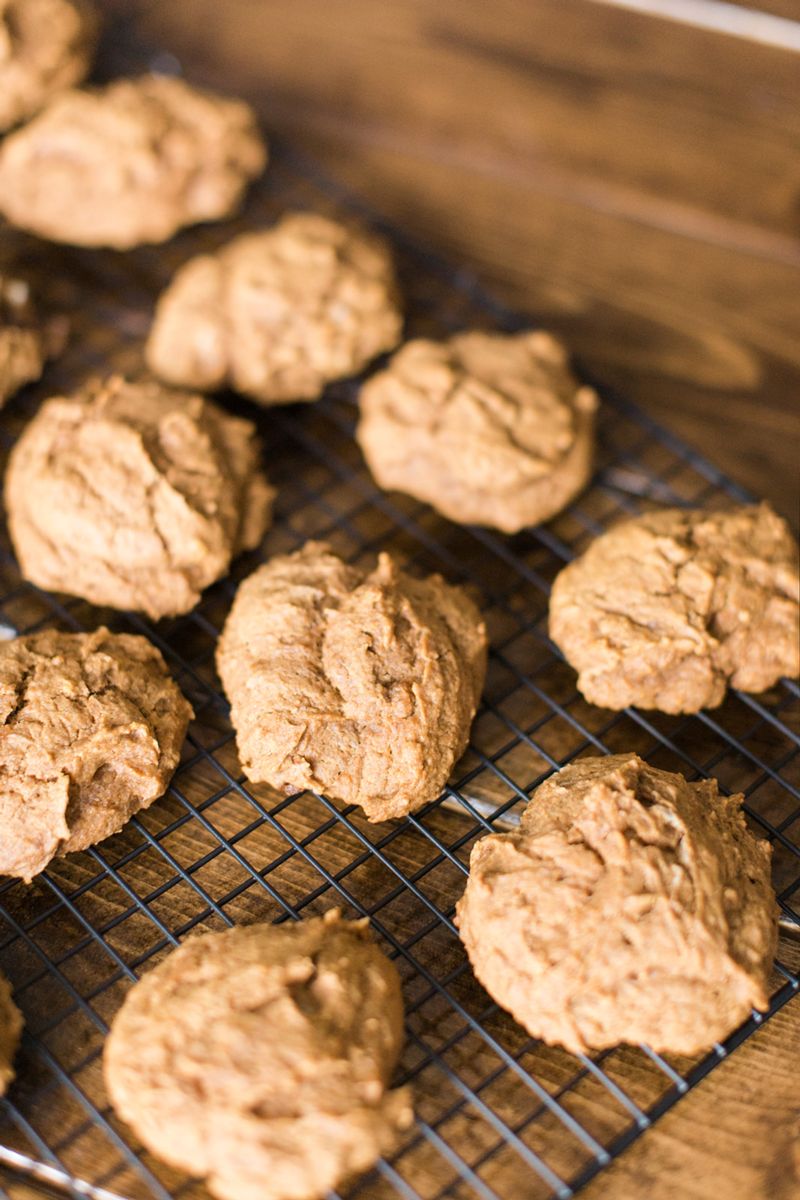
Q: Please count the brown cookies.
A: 12